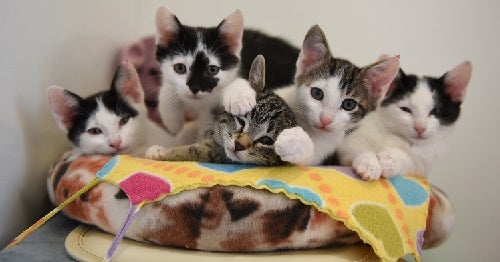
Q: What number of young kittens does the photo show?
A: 5